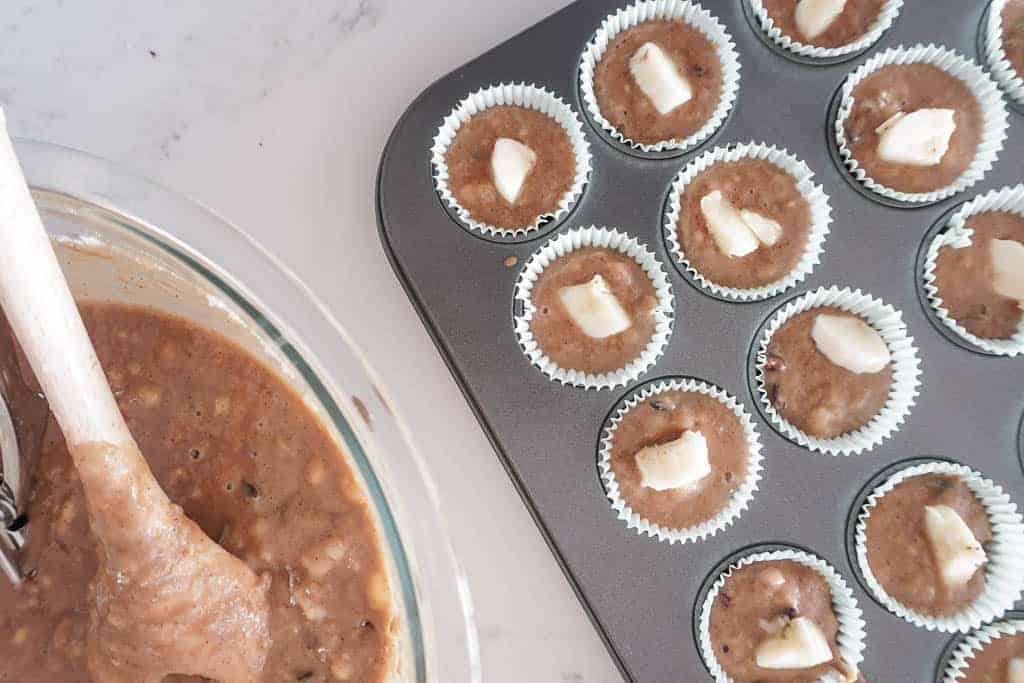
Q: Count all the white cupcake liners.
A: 13